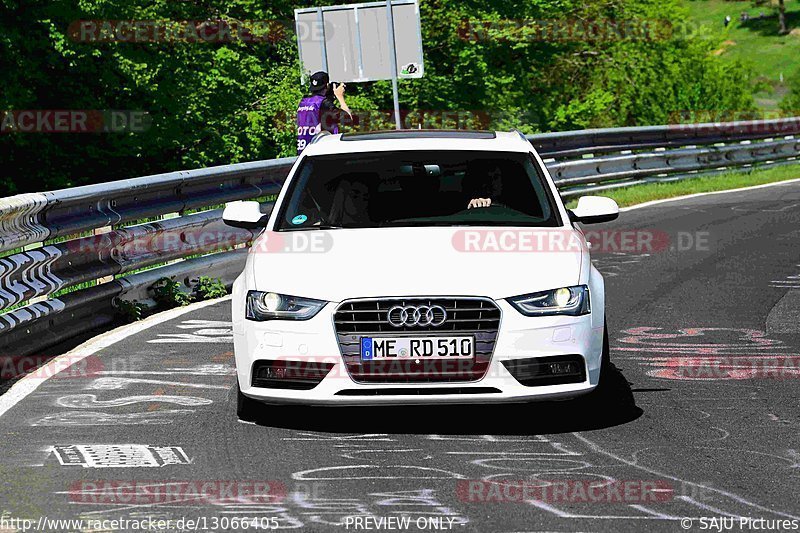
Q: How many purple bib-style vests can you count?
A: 1